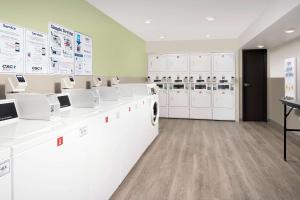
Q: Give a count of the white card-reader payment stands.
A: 4